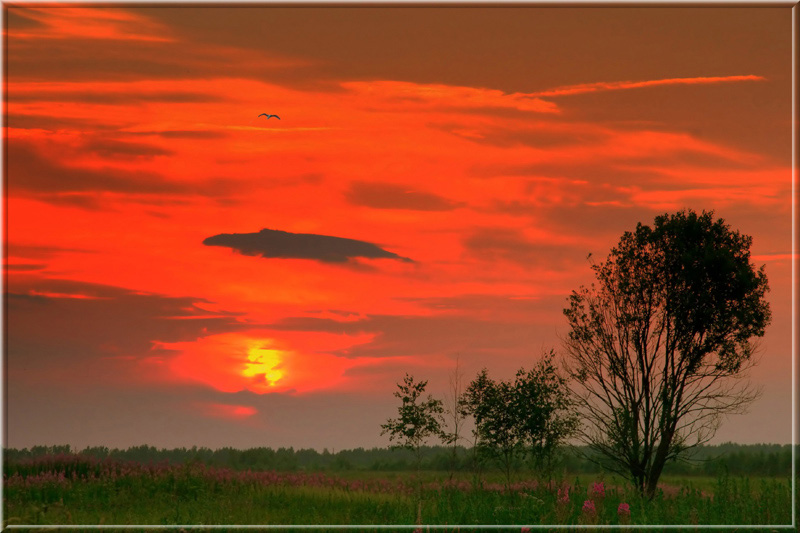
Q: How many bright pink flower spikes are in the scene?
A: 4